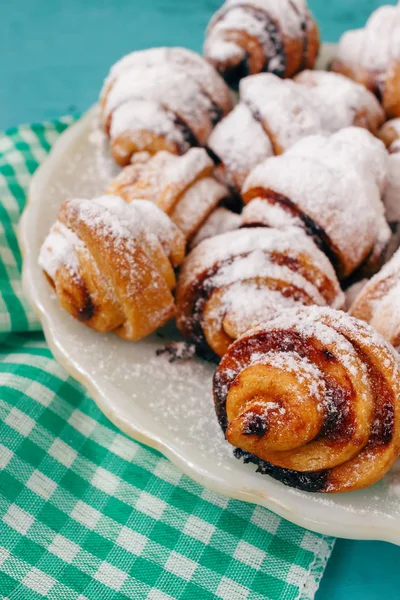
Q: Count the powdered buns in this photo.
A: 11